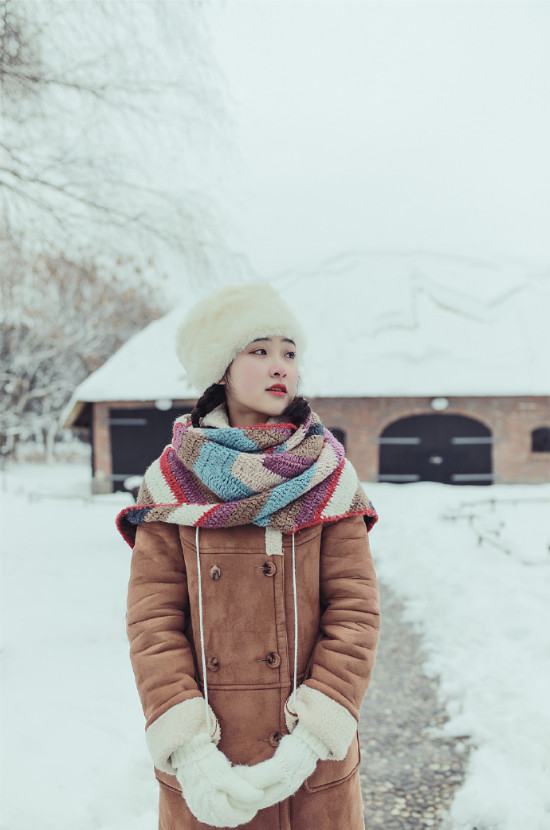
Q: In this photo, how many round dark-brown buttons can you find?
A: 5